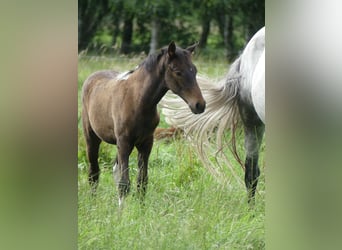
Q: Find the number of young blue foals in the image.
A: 0